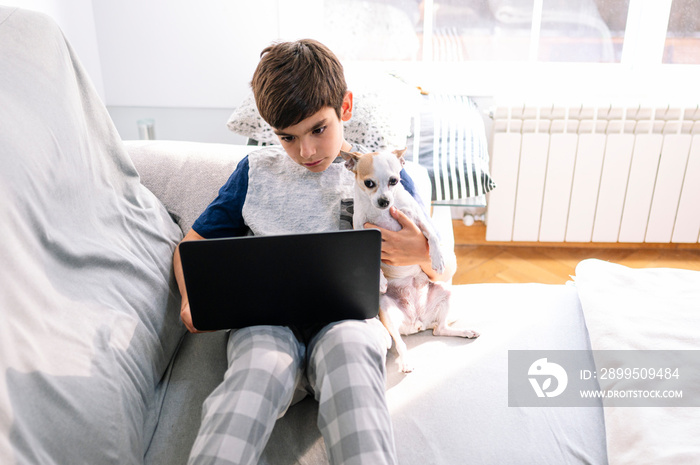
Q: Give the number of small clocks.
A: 0